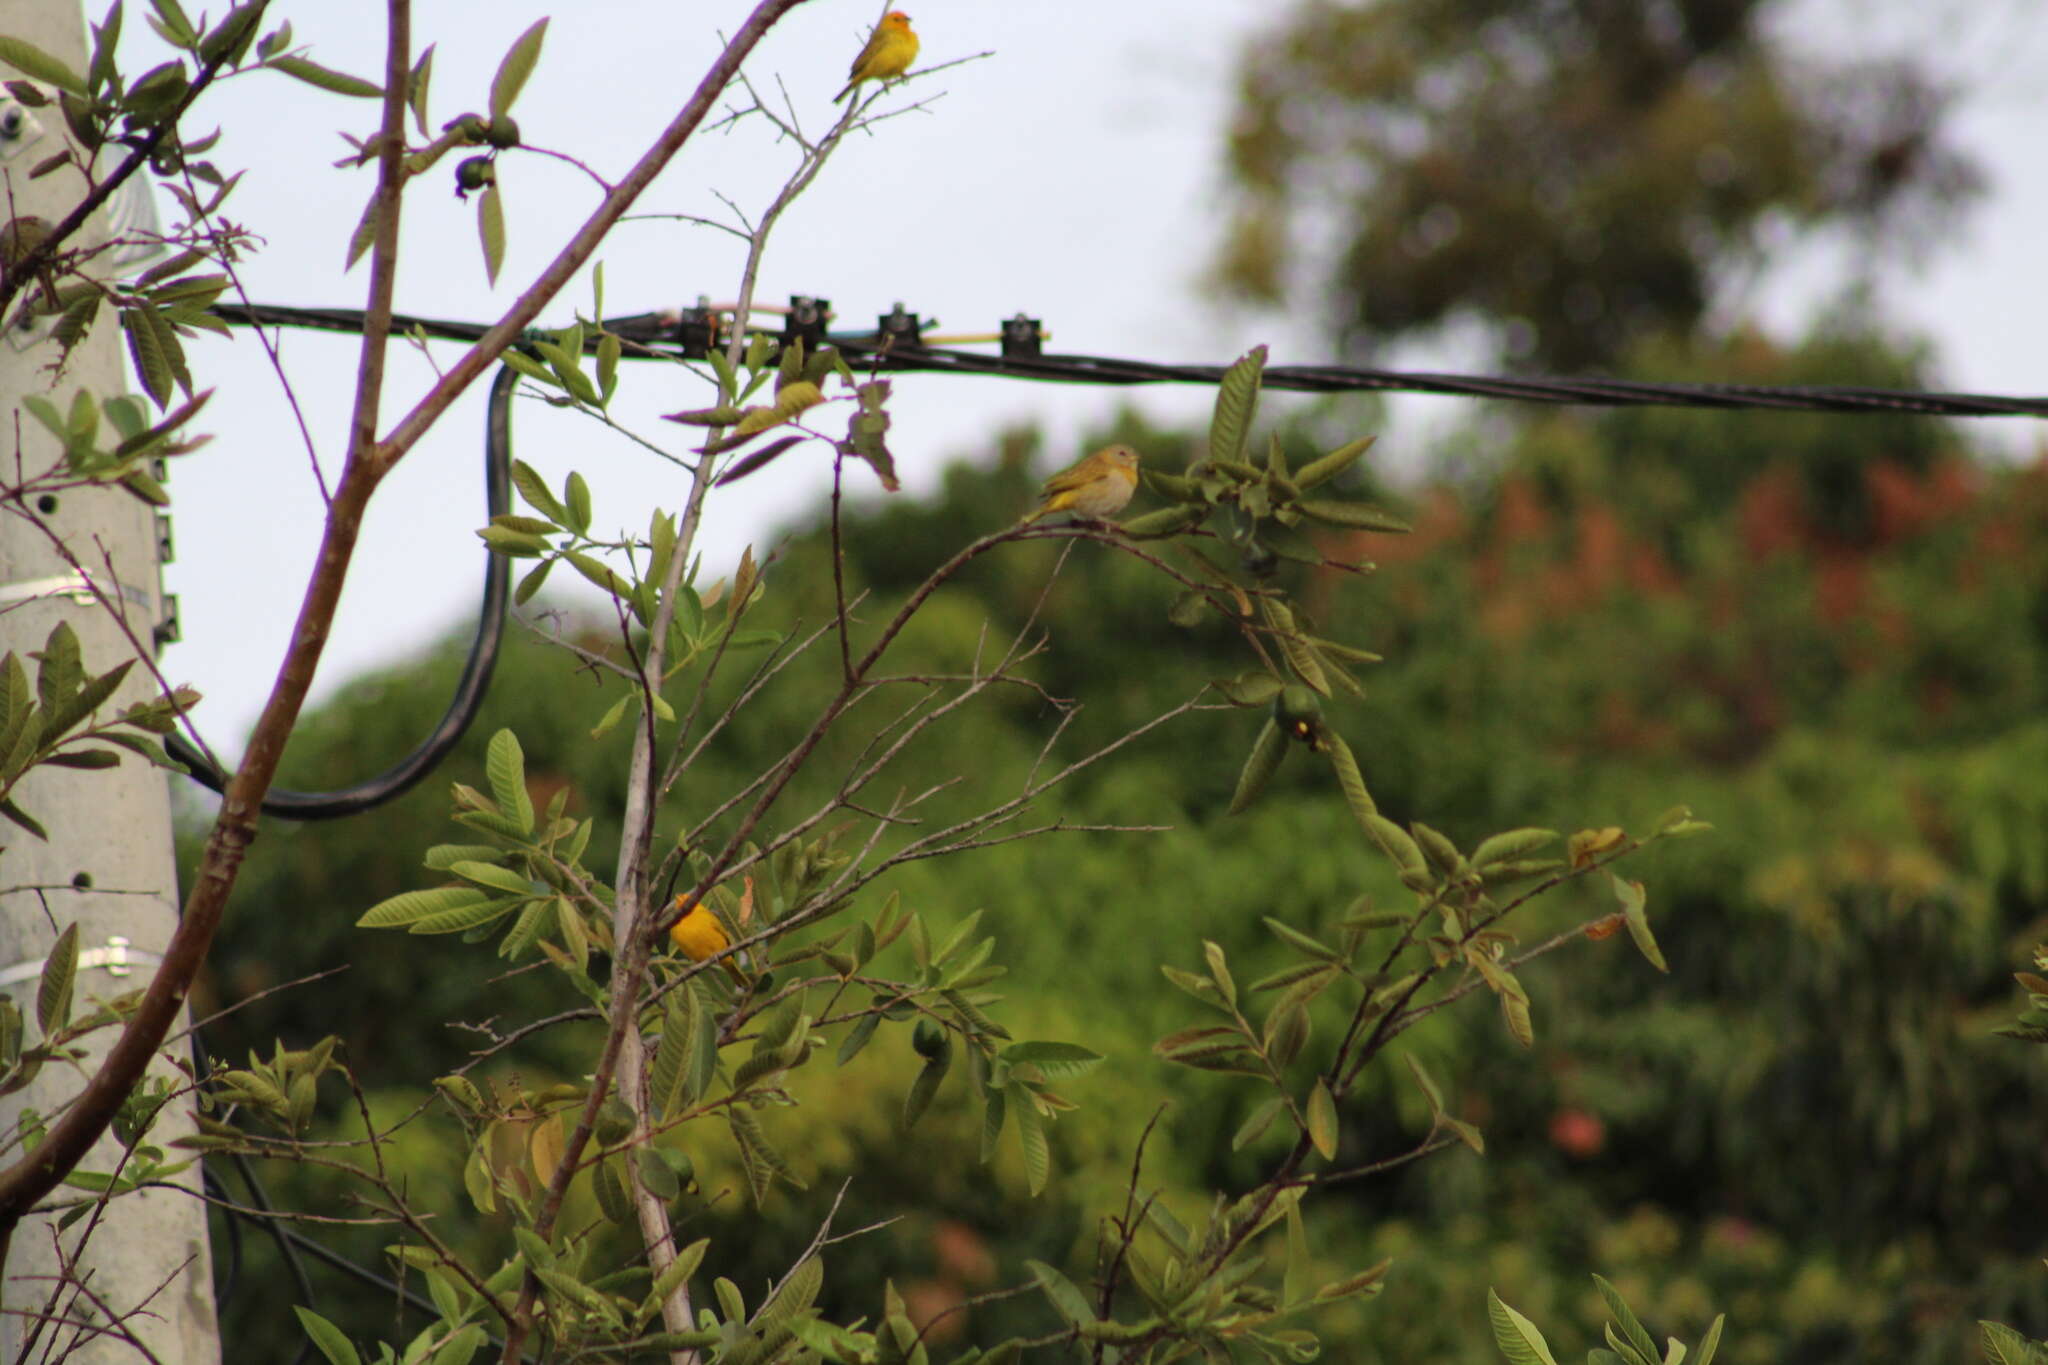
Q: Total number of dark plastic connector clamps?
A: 4